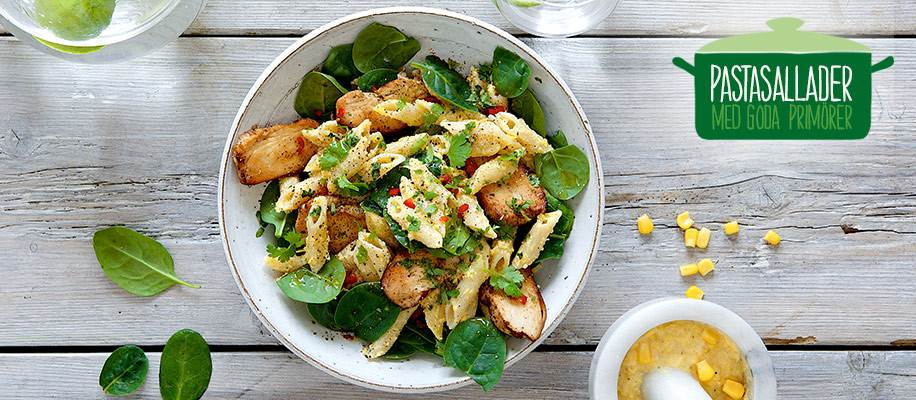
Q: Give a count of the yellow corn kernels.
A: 13